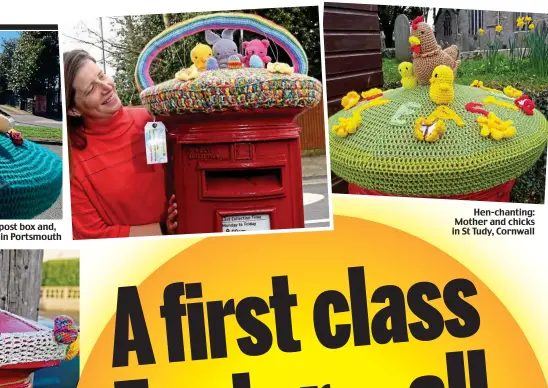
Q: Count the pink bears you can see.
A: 1